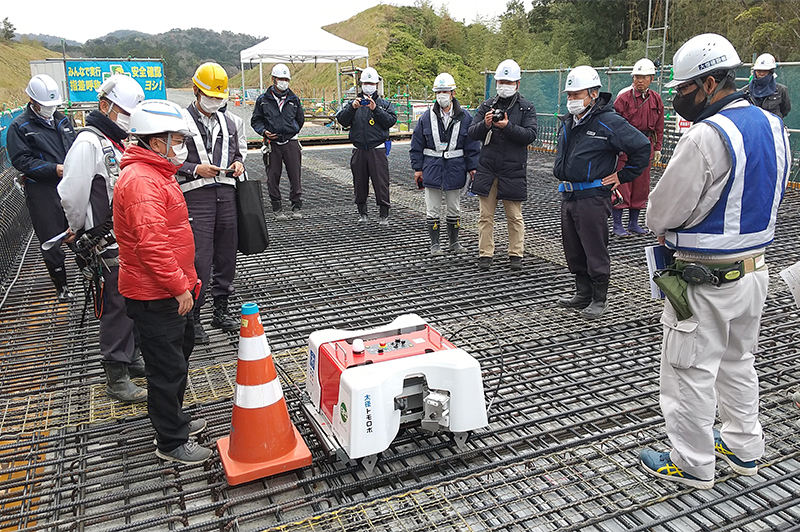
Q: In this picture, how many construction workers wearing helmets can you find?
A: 12